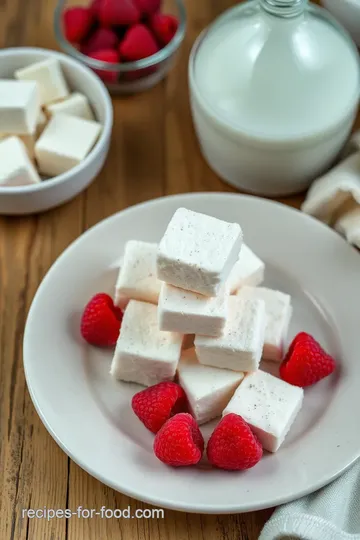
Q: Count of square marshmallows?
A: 14